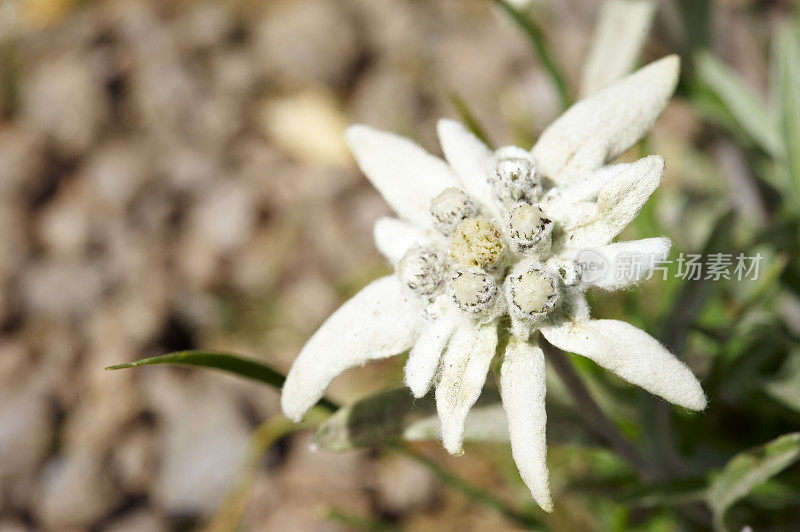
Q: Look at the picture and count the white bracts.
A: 12